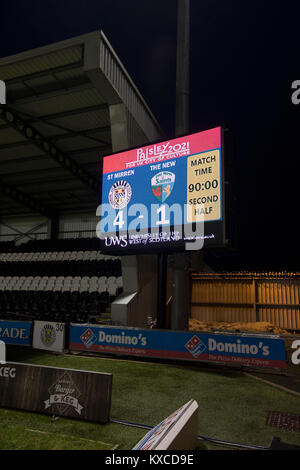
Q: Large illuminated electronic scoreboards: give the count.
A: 1